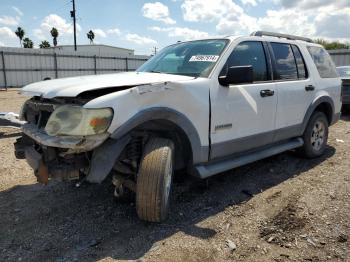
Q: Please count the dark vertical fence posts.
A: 4